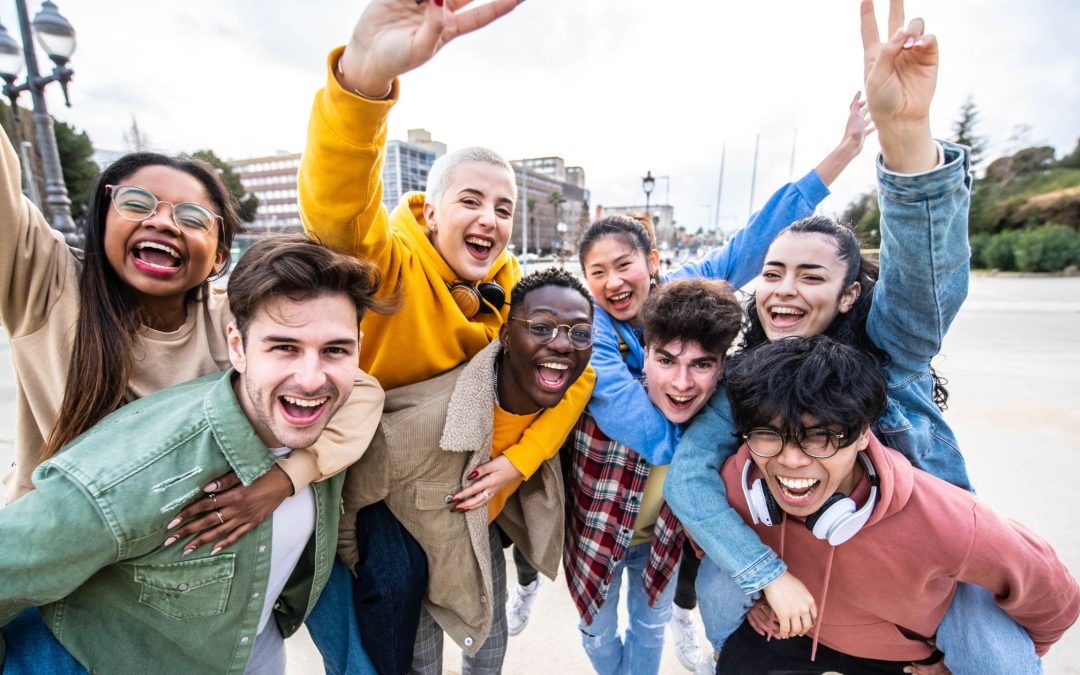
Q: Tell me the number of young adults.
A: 8